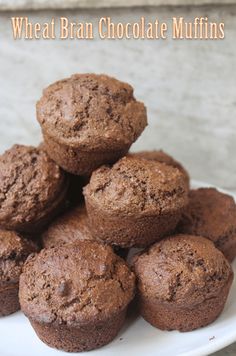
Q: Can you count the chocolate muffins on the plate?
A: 9